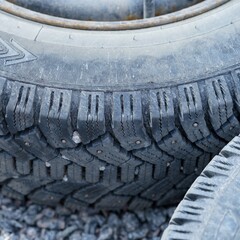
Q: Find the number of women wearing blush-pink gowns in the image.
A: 0